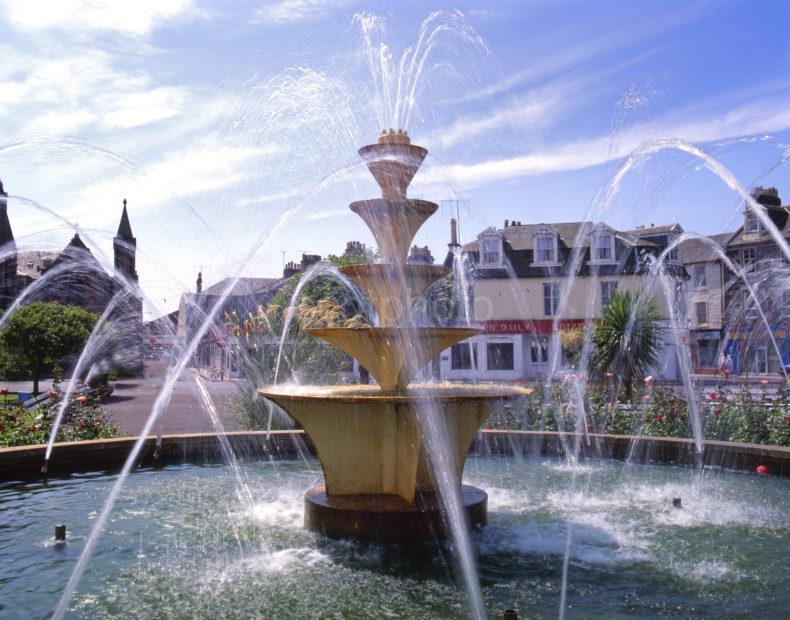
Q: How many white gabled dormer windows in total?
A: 3